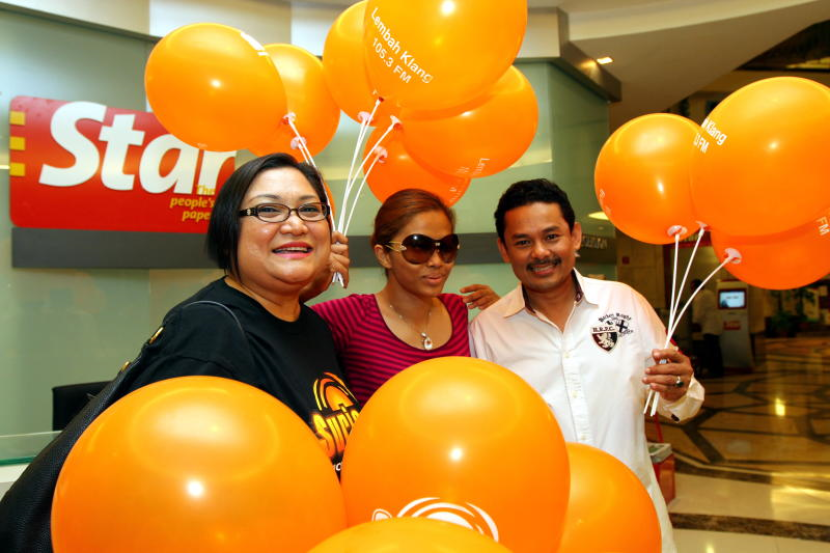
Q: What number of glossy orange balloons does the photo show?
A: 13